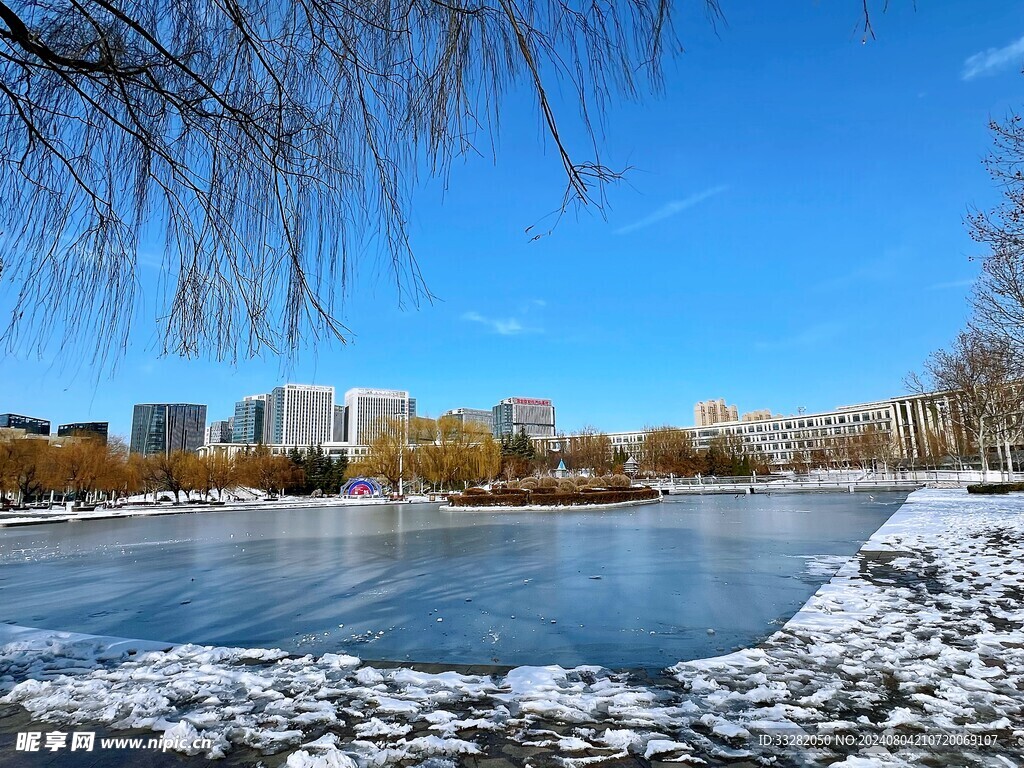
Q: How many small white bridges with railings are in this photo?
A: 1